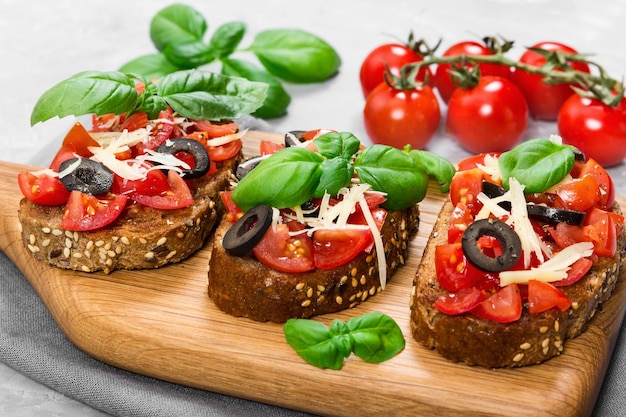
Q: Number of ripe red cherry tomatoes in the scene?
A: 6